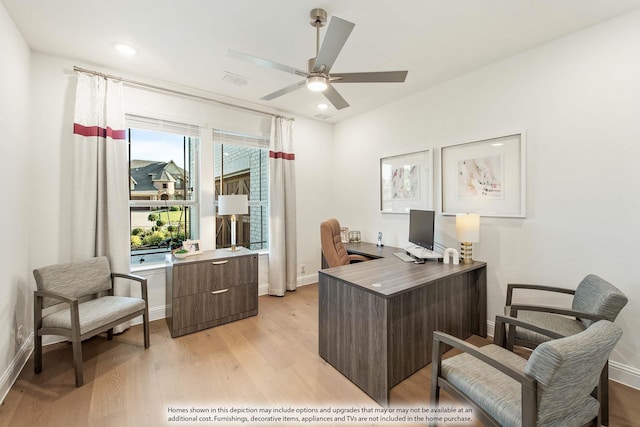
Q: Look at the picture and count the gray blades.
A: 5